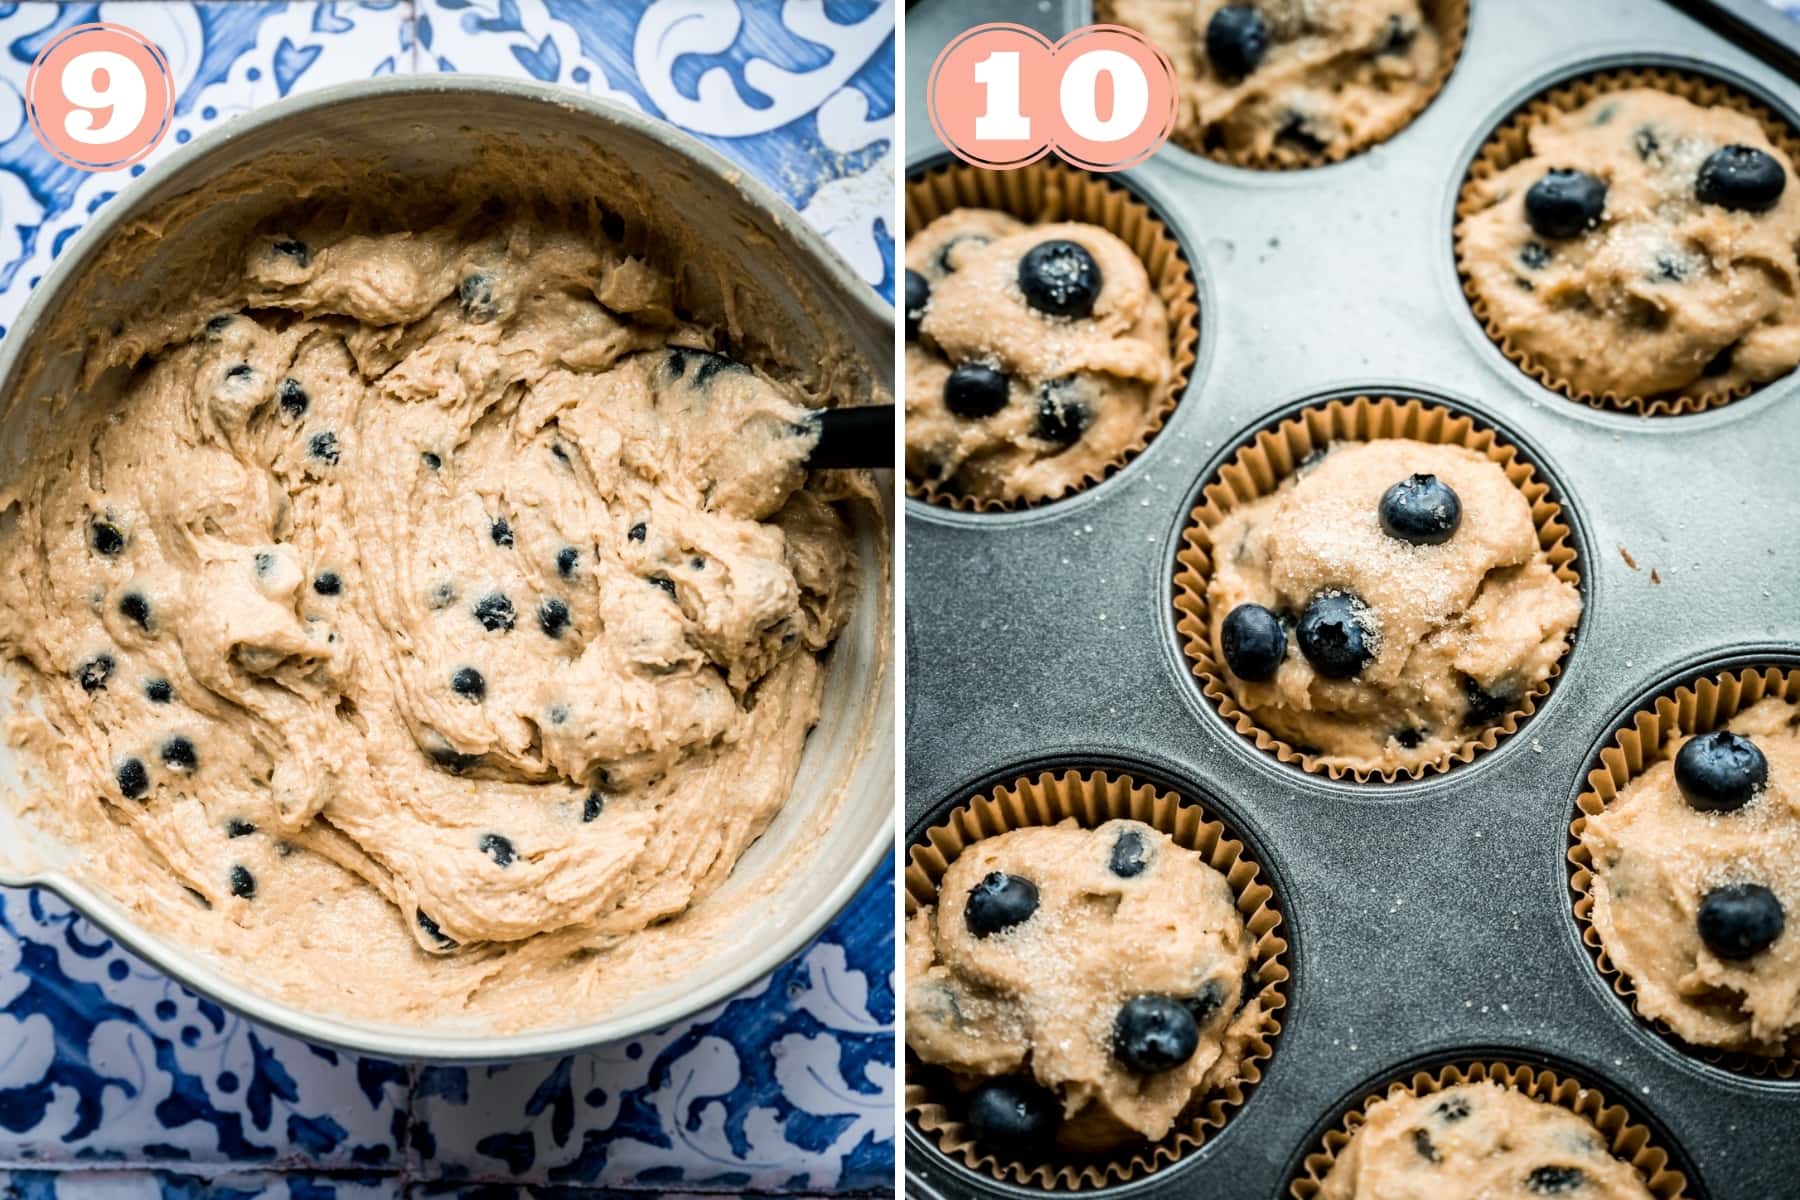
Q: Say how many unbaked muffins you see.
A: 7